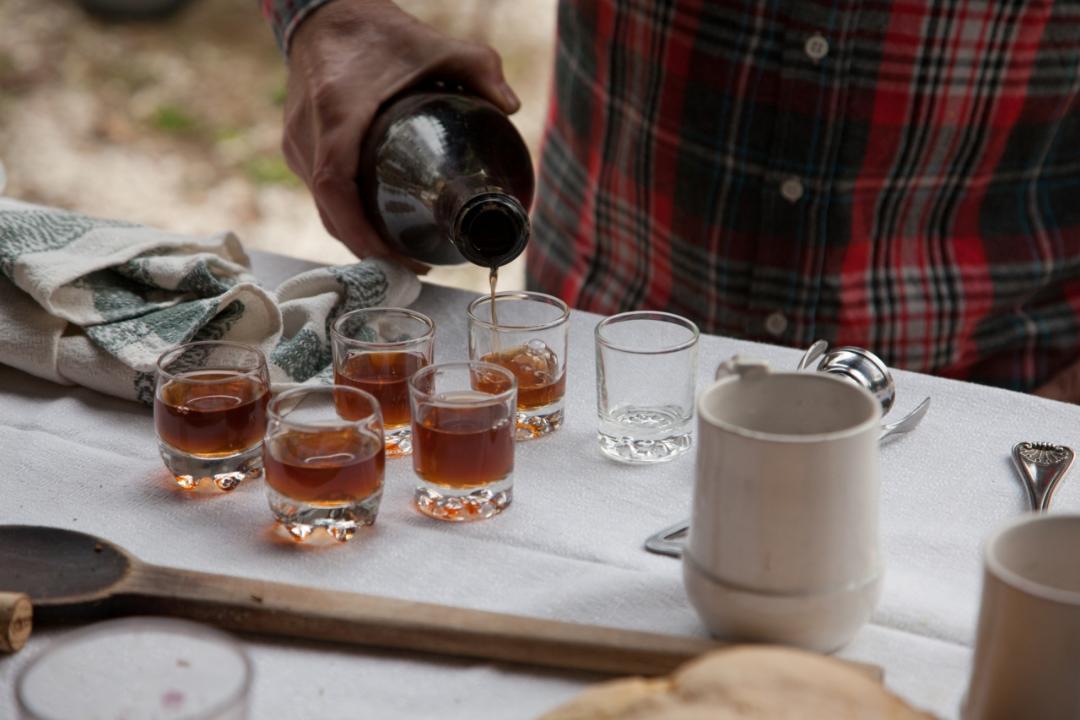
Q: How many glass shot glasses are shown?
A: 6